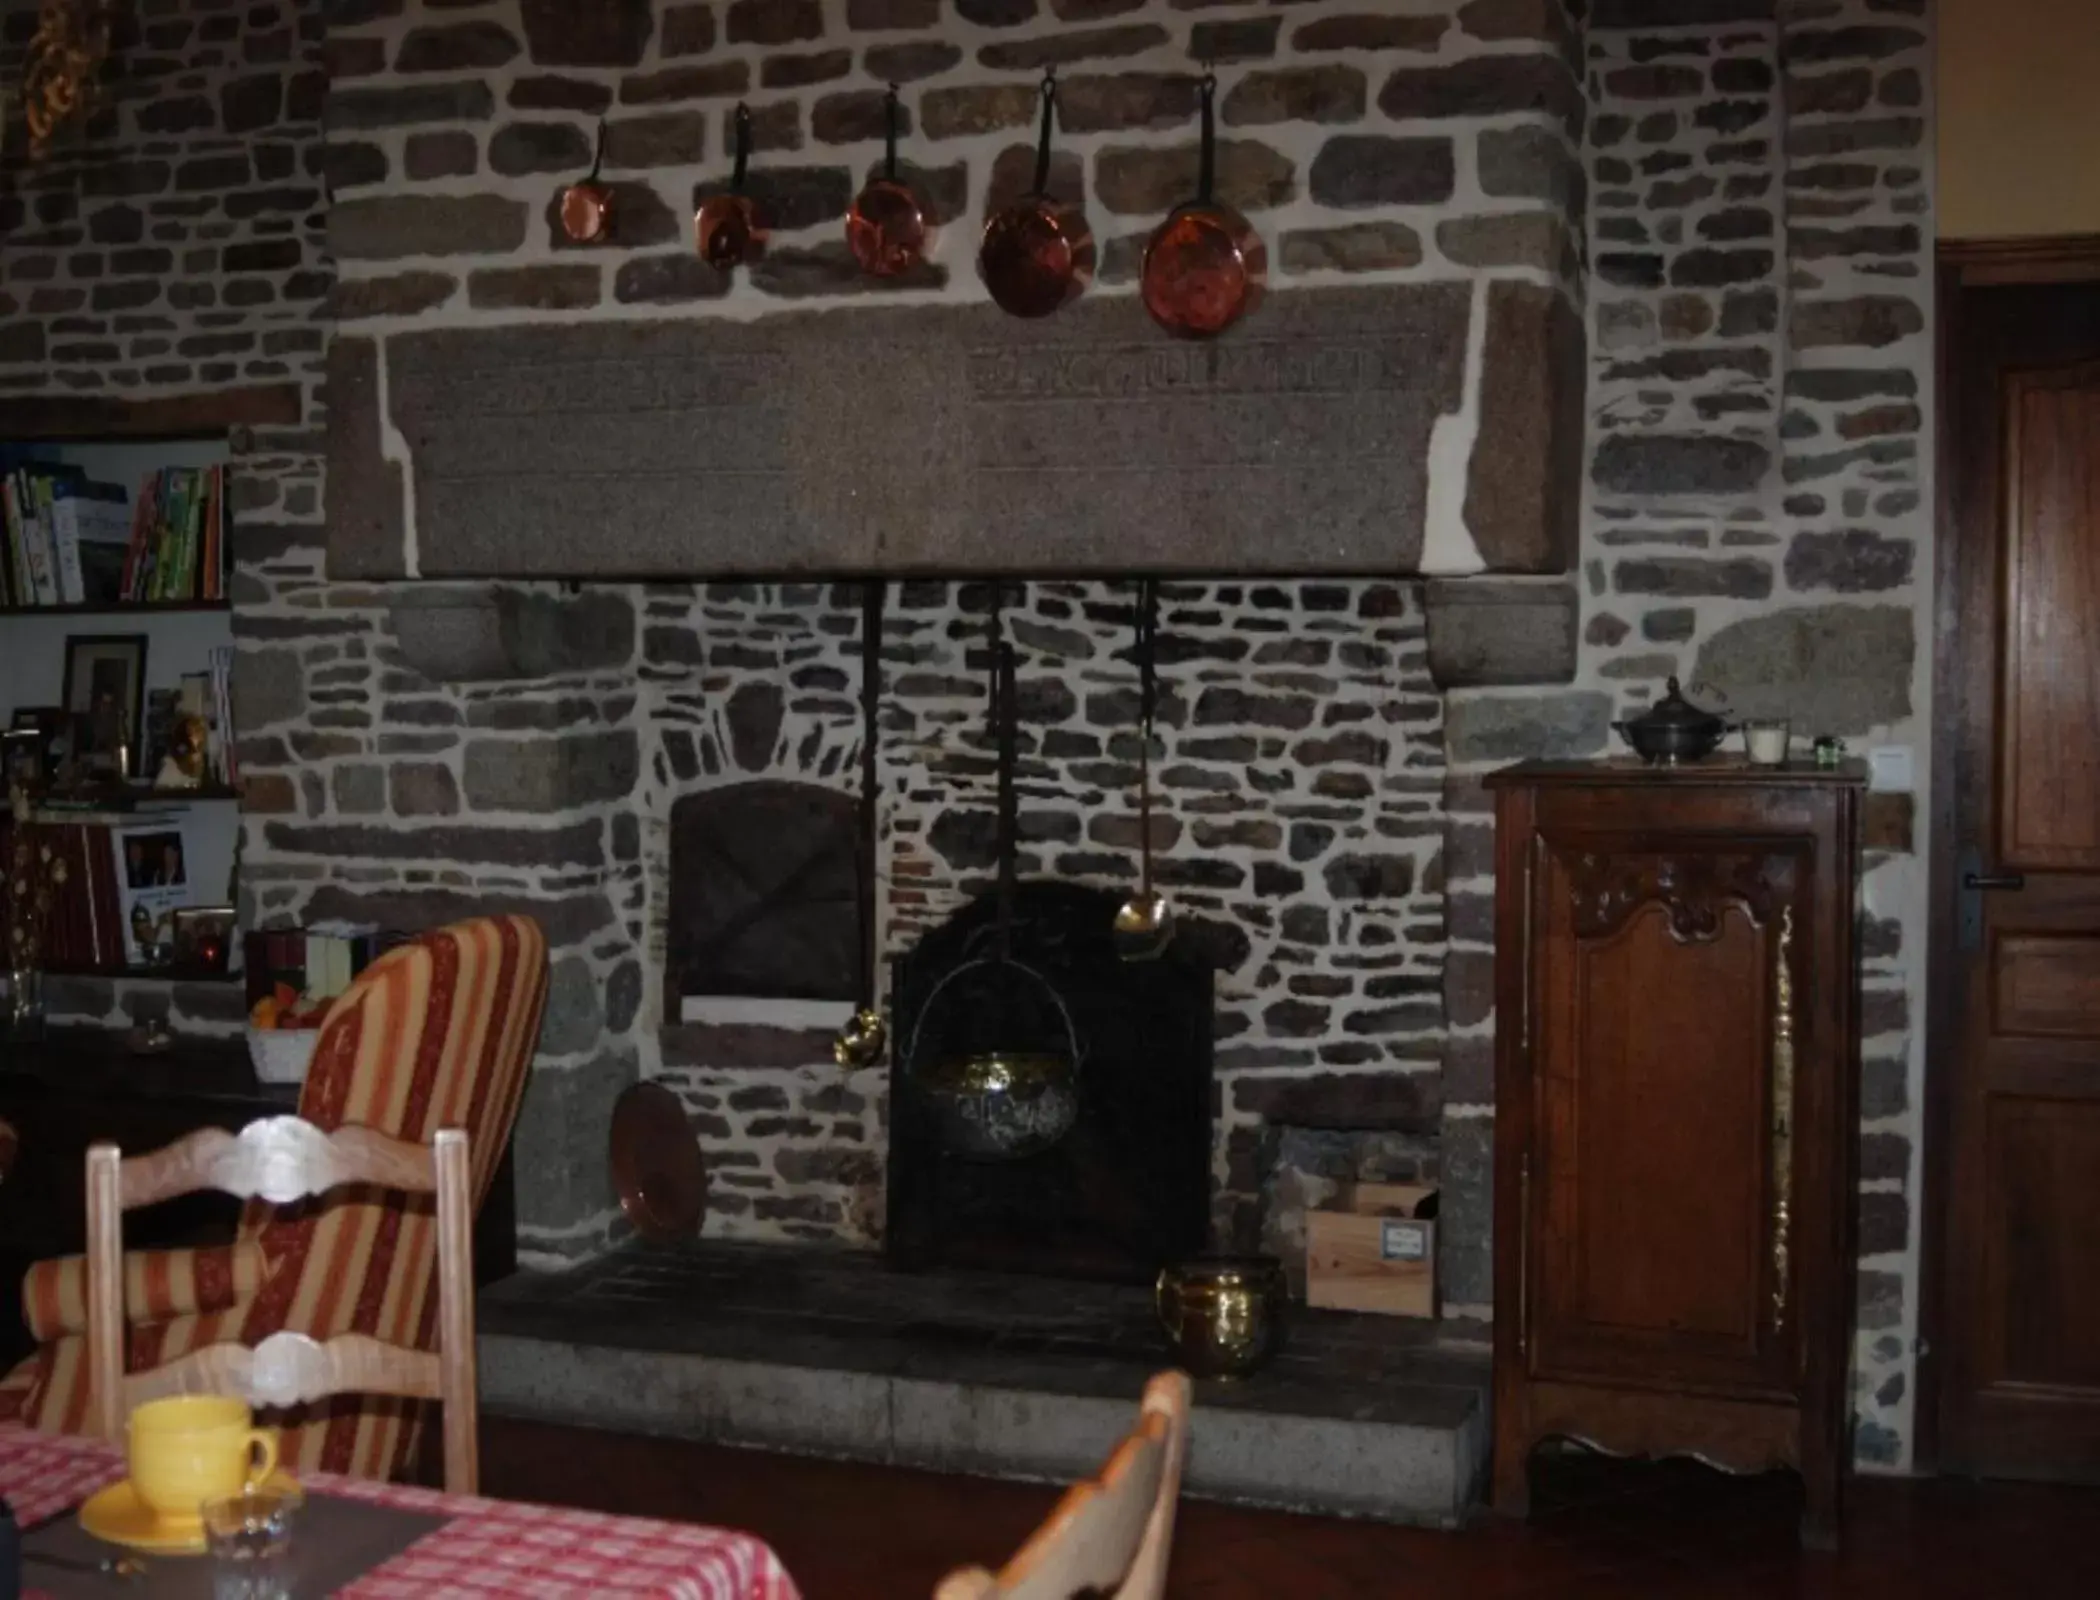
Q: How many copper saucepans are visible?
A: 5